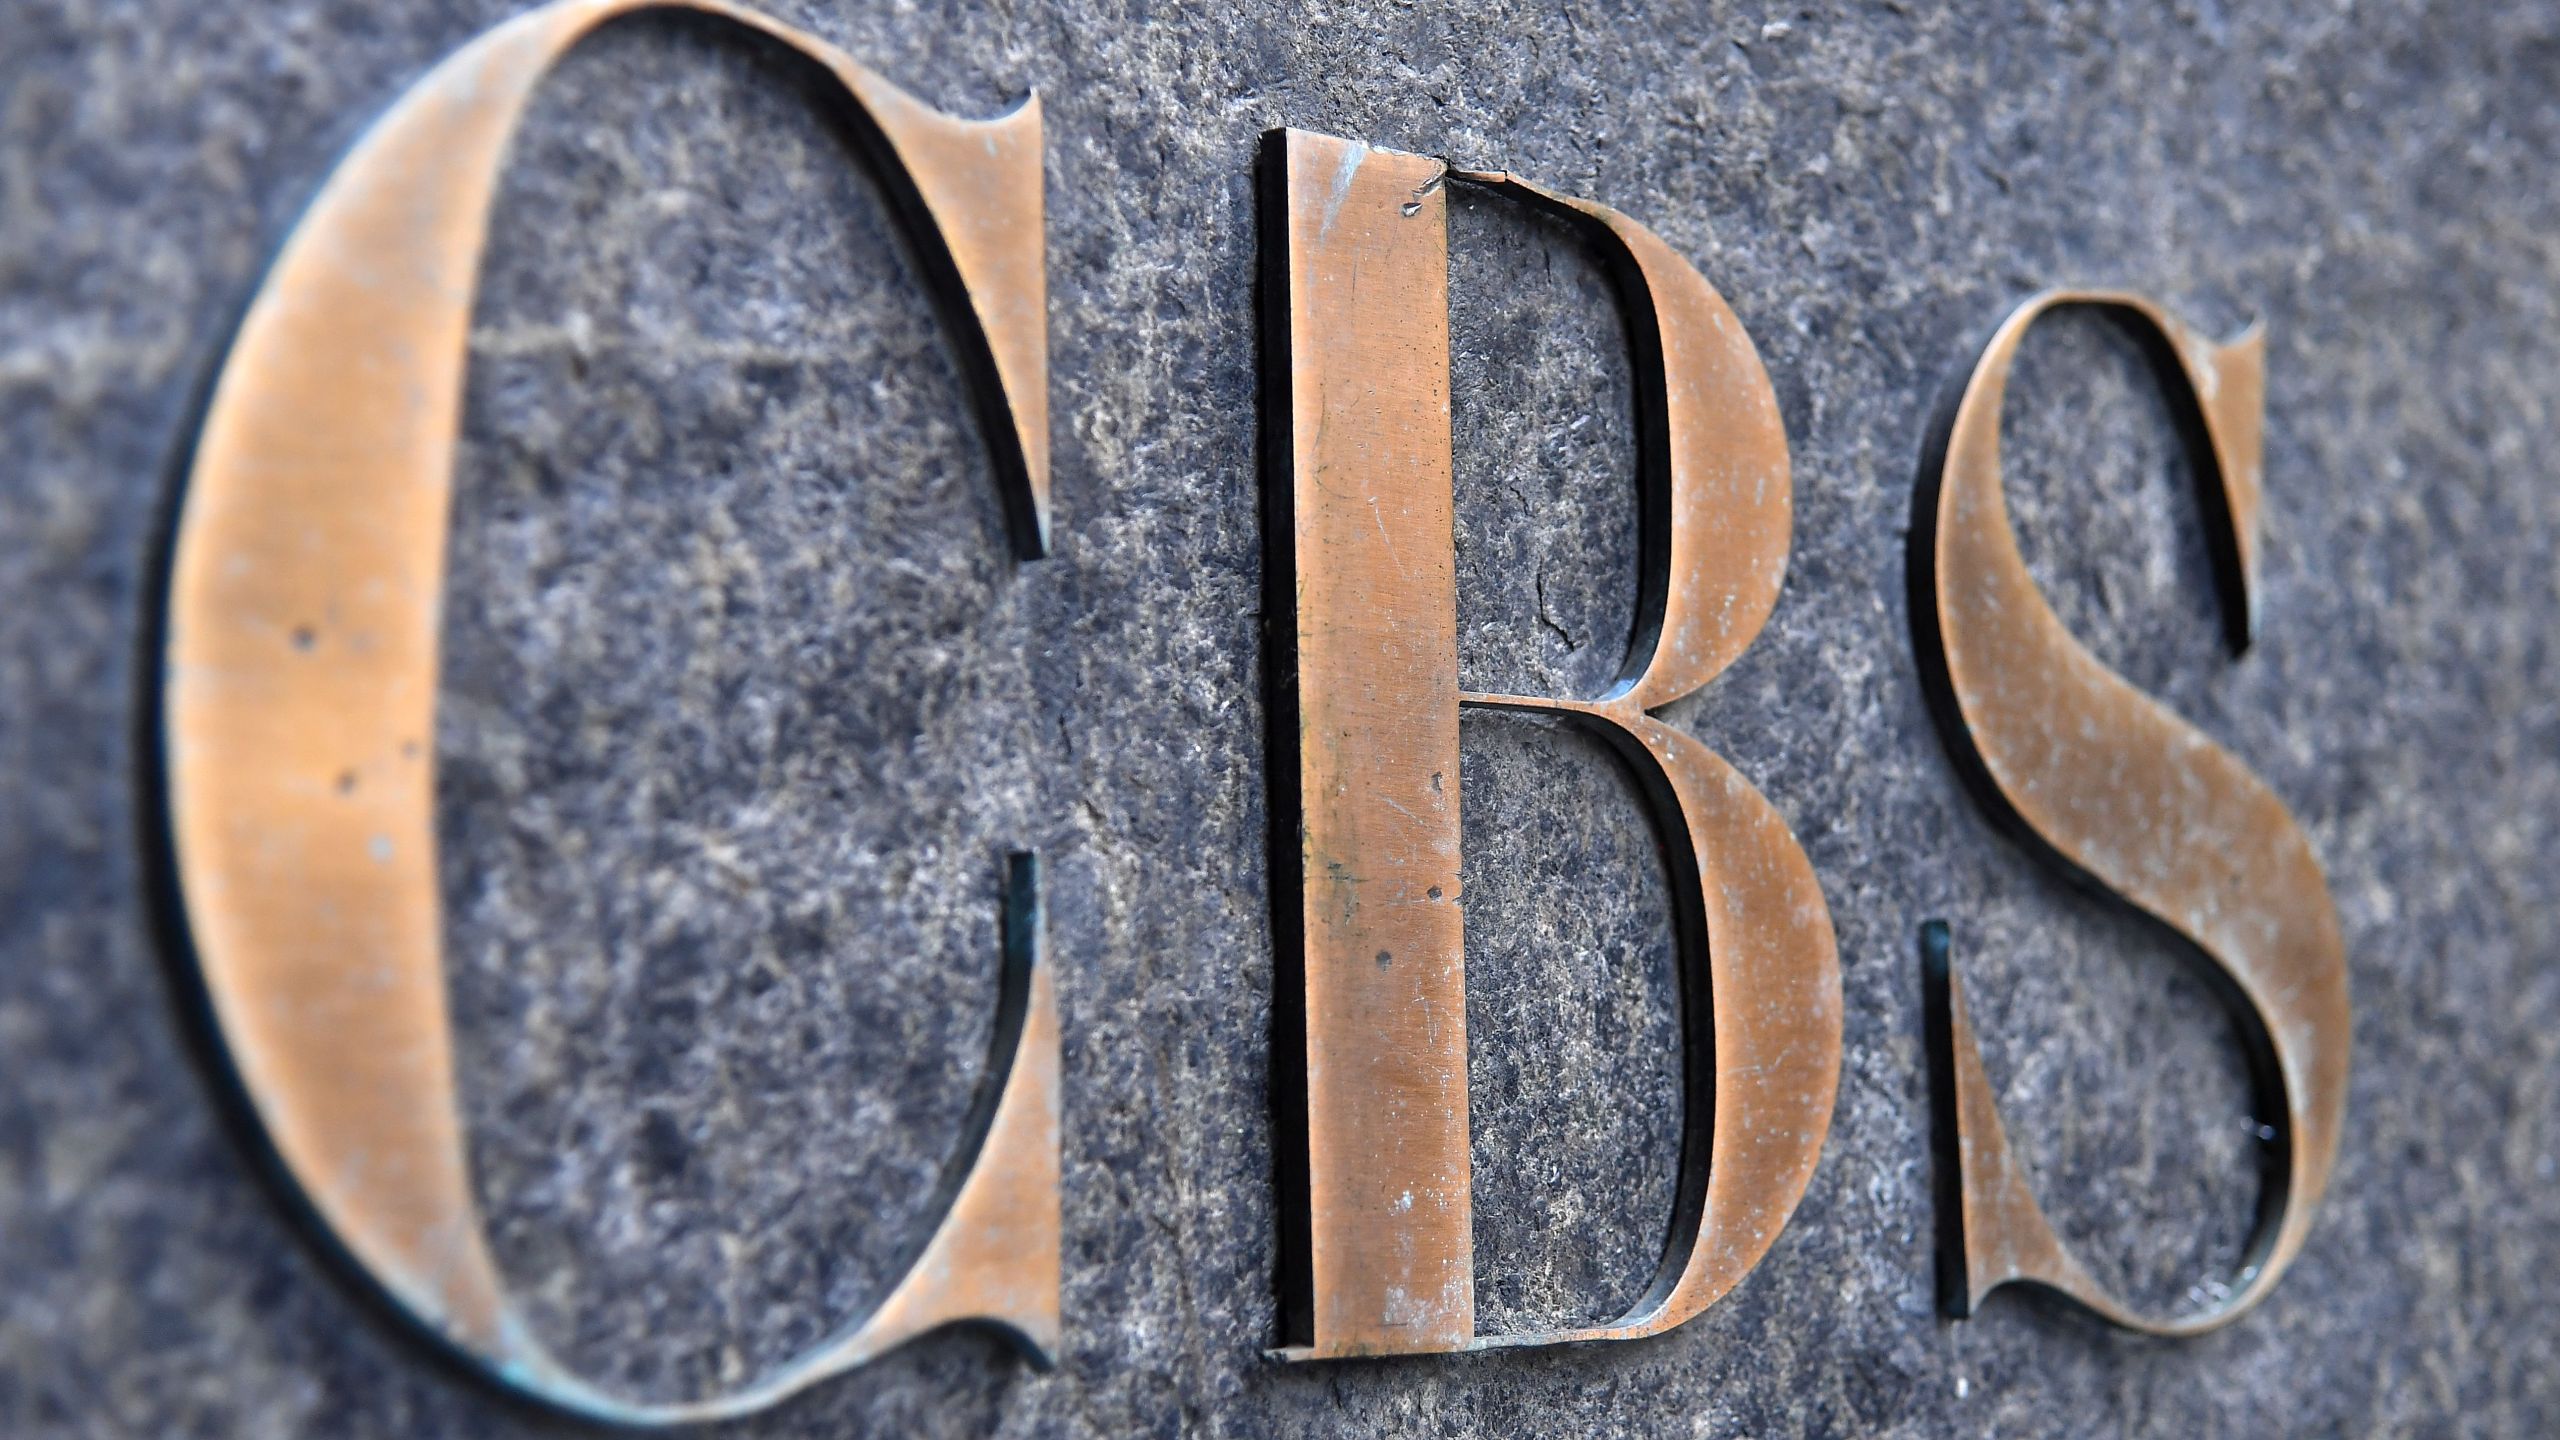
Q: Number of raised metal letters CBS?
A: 3